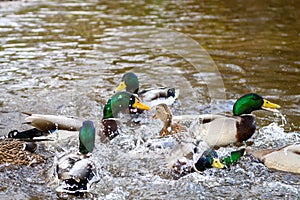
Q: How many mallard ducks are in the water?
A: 8